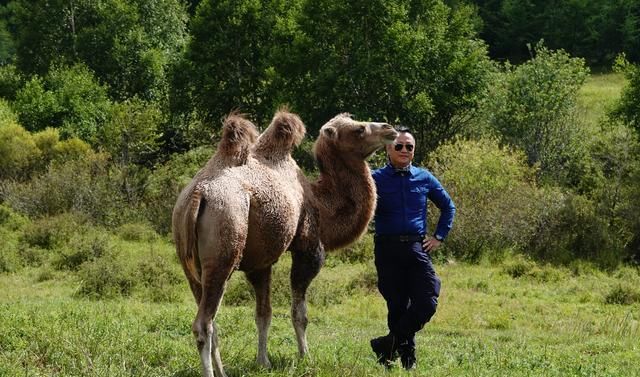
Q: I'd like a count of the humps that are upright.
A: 2